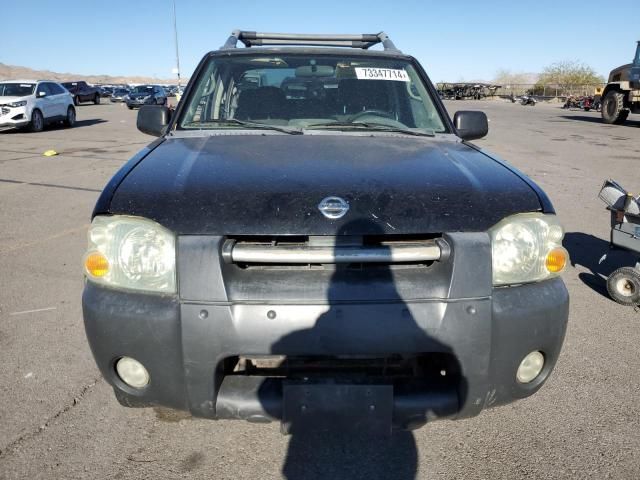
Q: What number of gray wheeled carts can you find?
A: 1